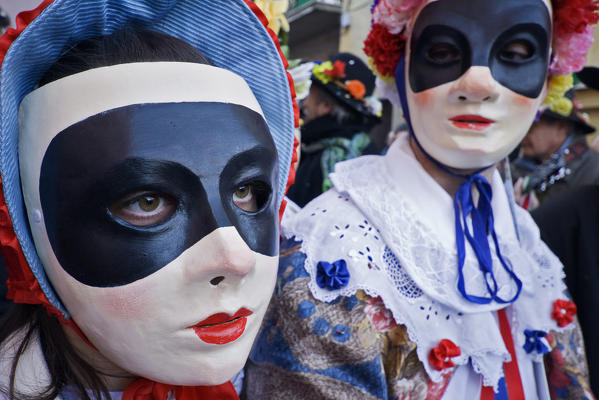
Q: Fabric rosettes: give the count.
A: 4